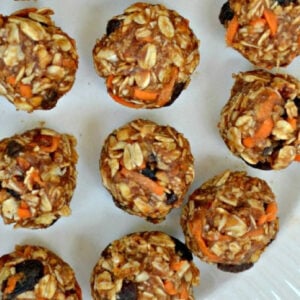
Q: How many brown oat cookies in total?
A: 9